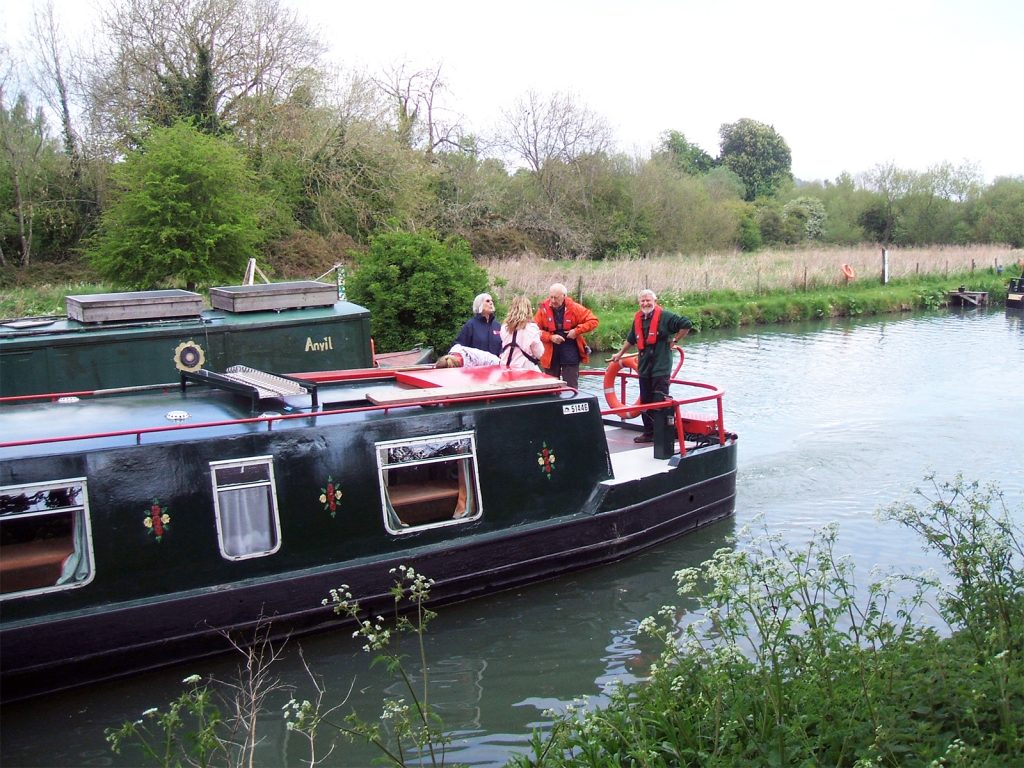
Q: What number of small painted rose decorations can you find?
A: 3